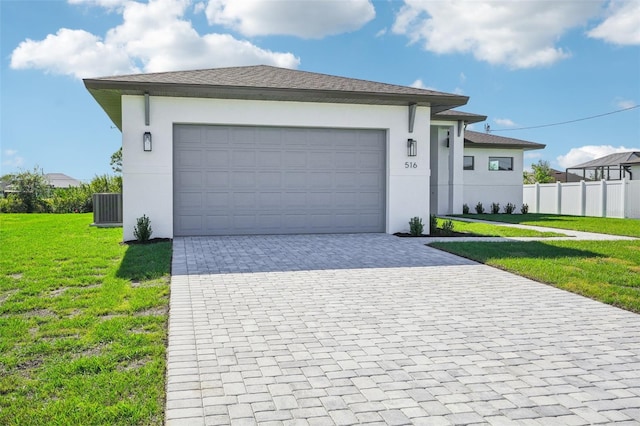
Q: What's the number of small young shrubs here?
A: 9